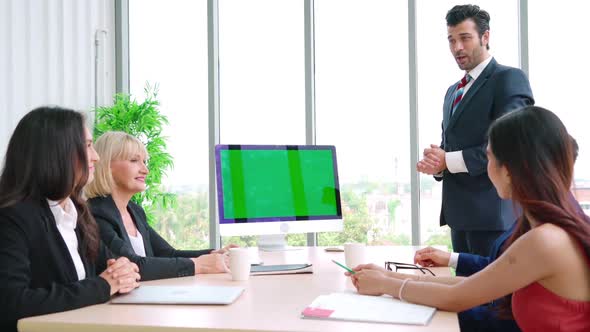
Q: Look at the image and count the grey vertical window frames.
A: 5